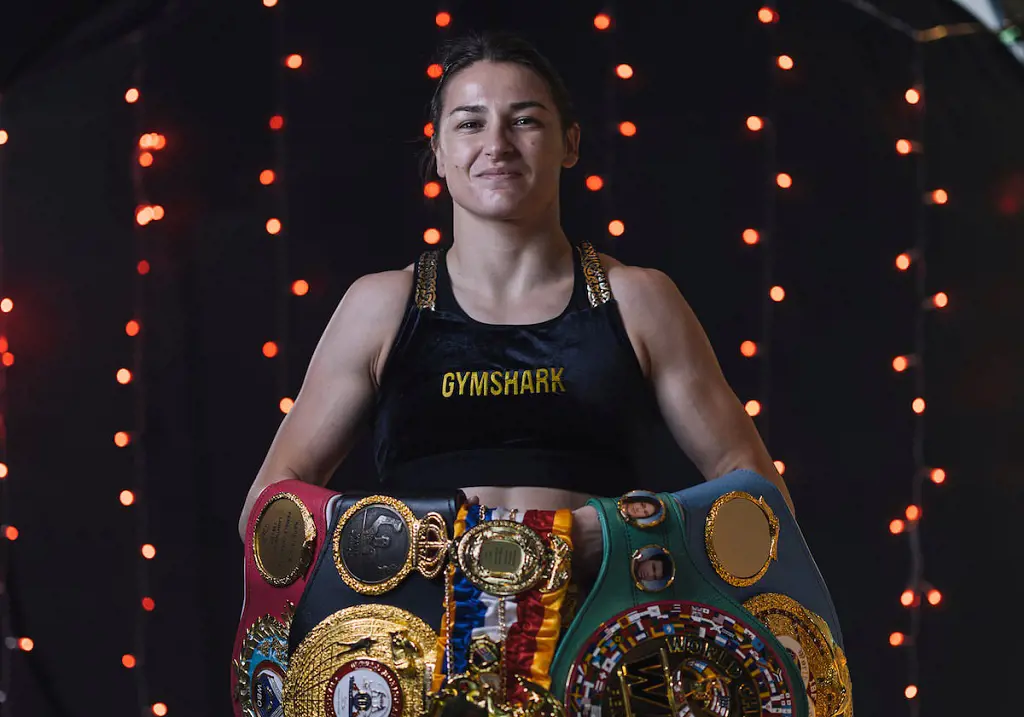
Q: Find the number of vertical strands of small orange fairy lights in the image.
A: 7